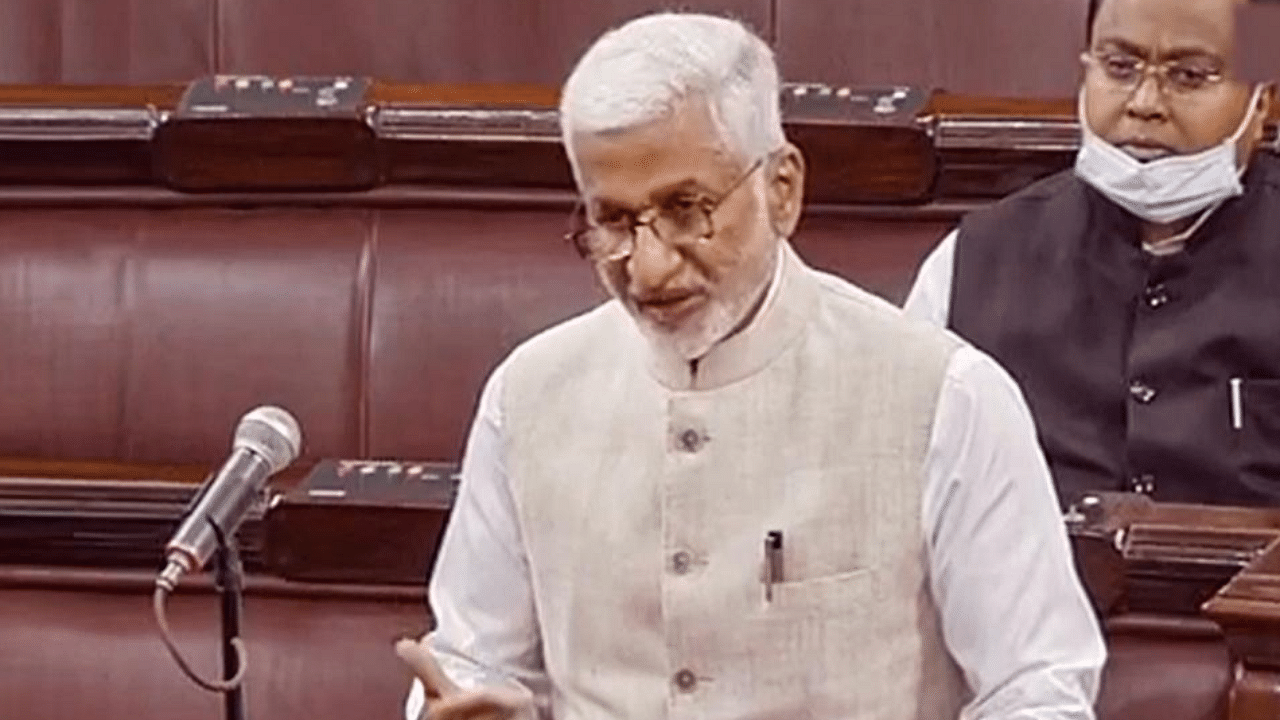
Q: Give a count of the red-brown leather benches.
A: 3